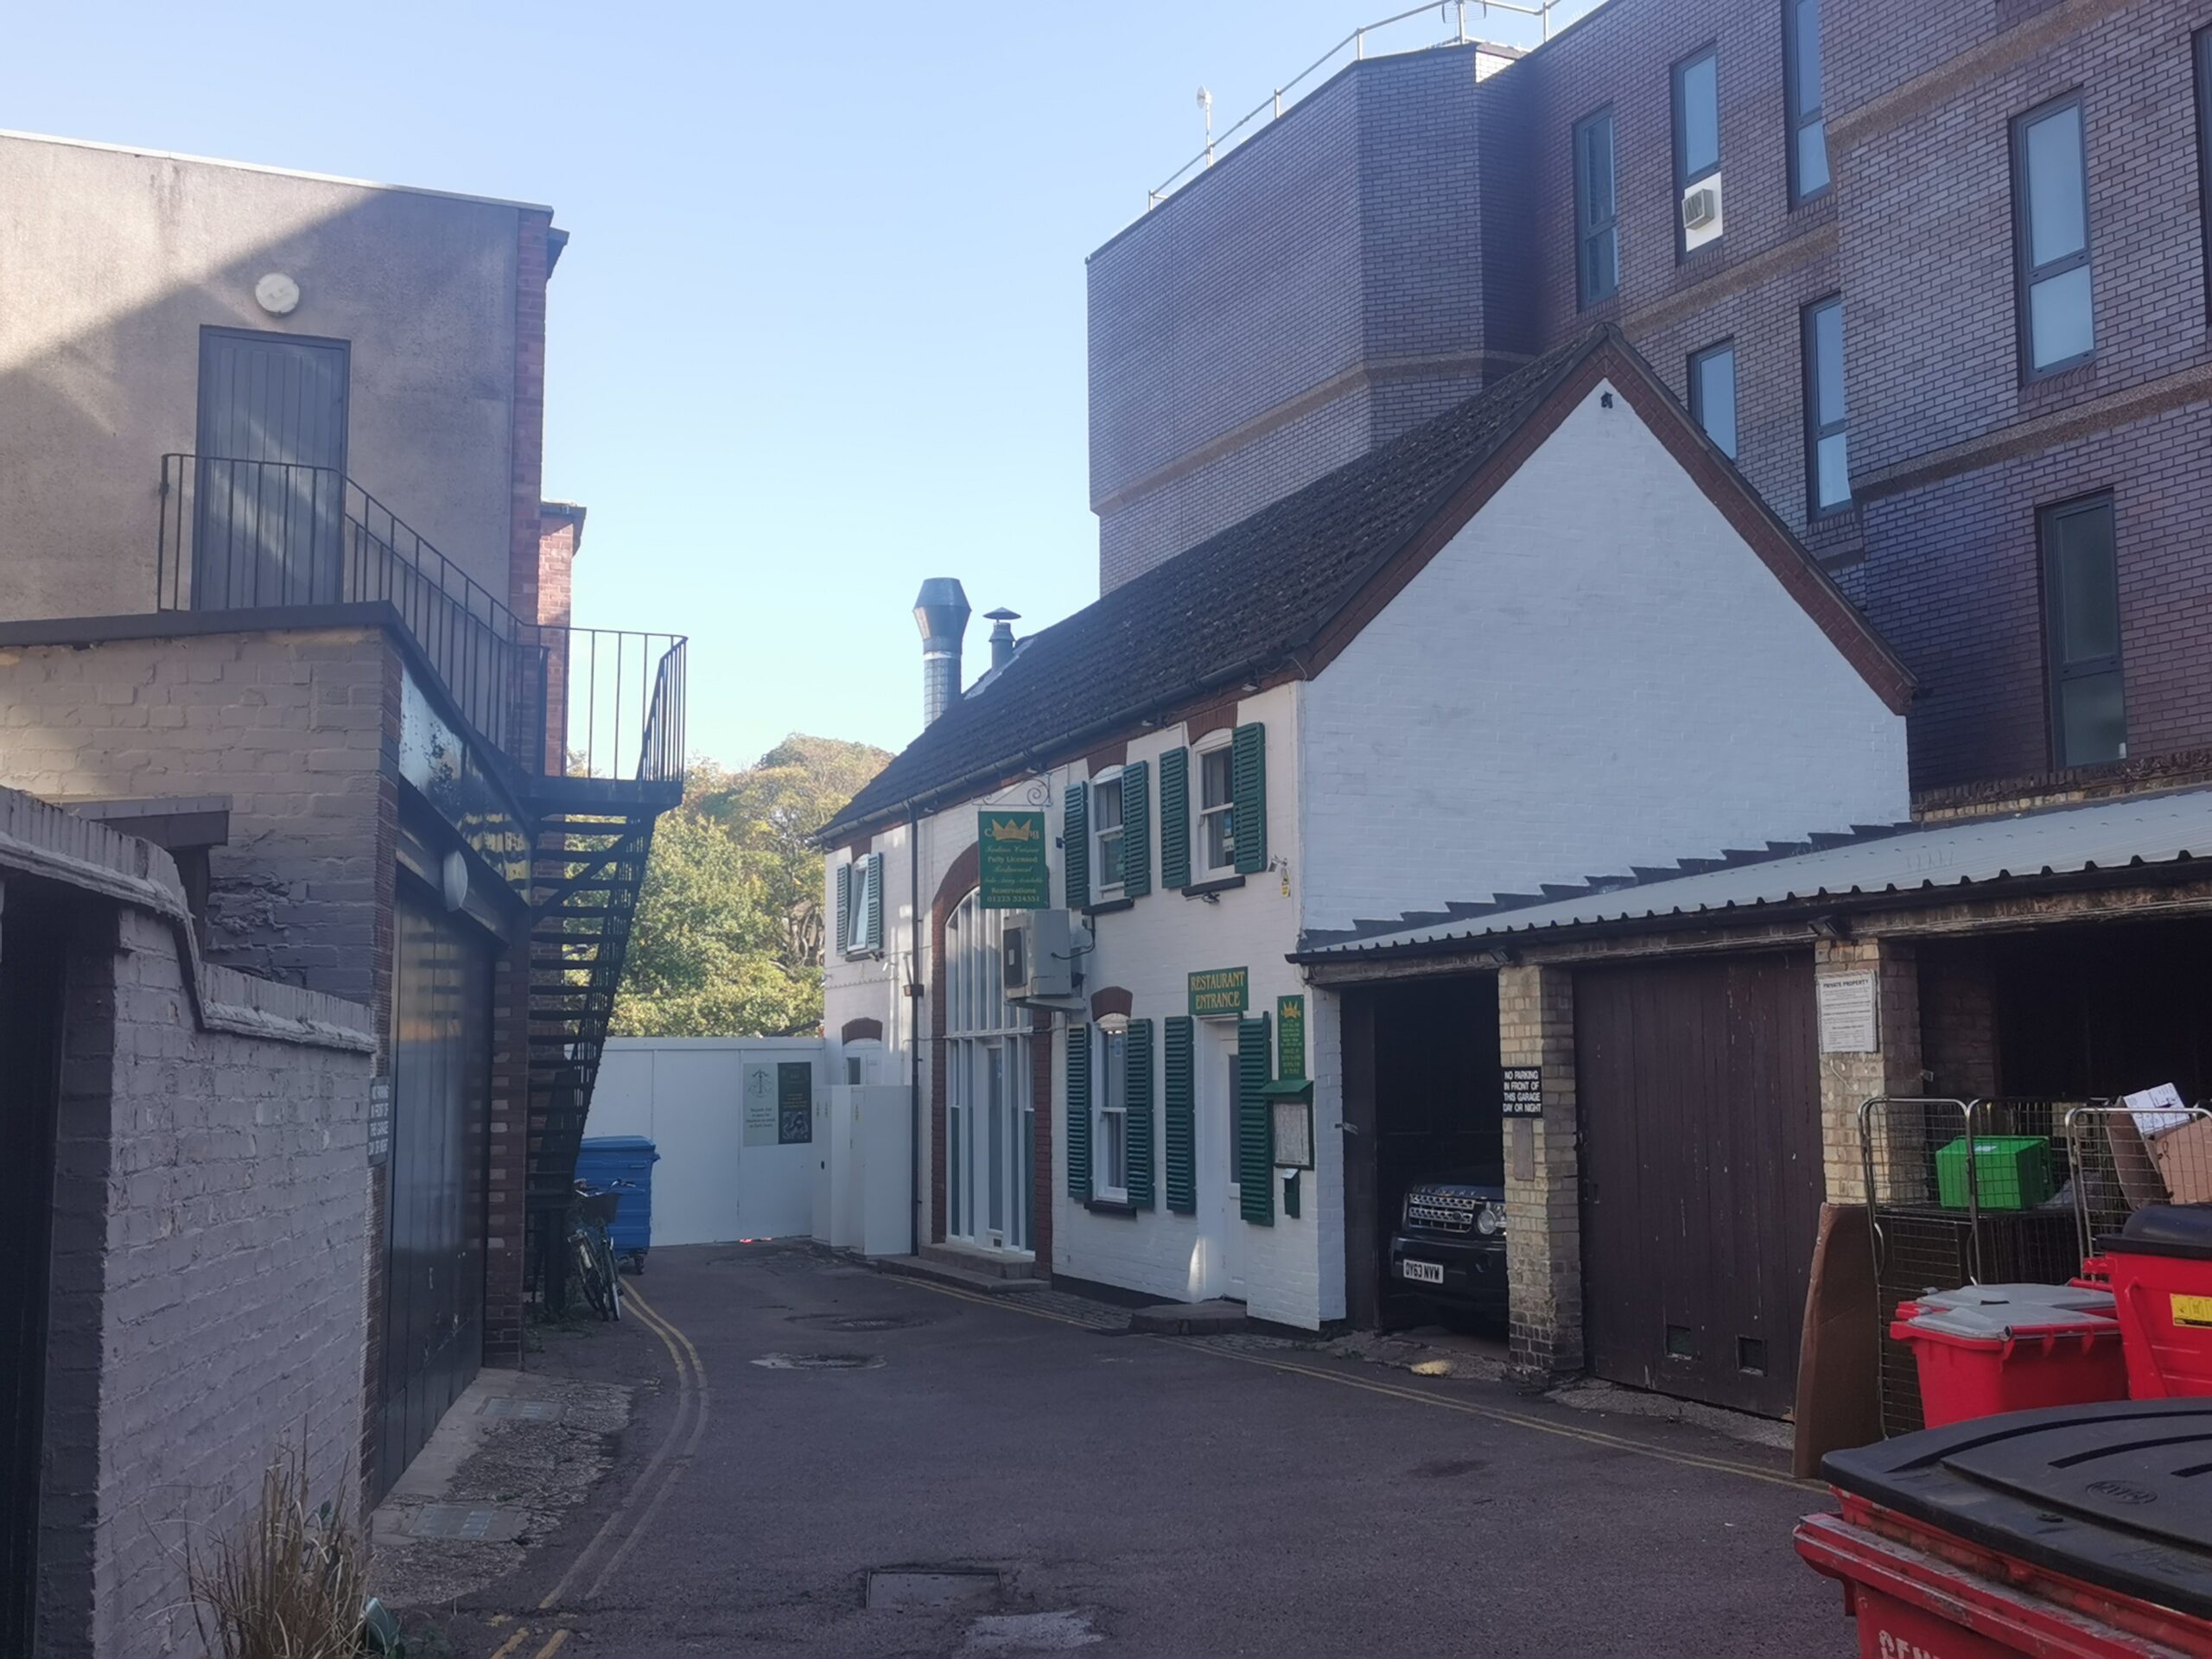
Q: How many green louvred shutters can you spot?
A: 10